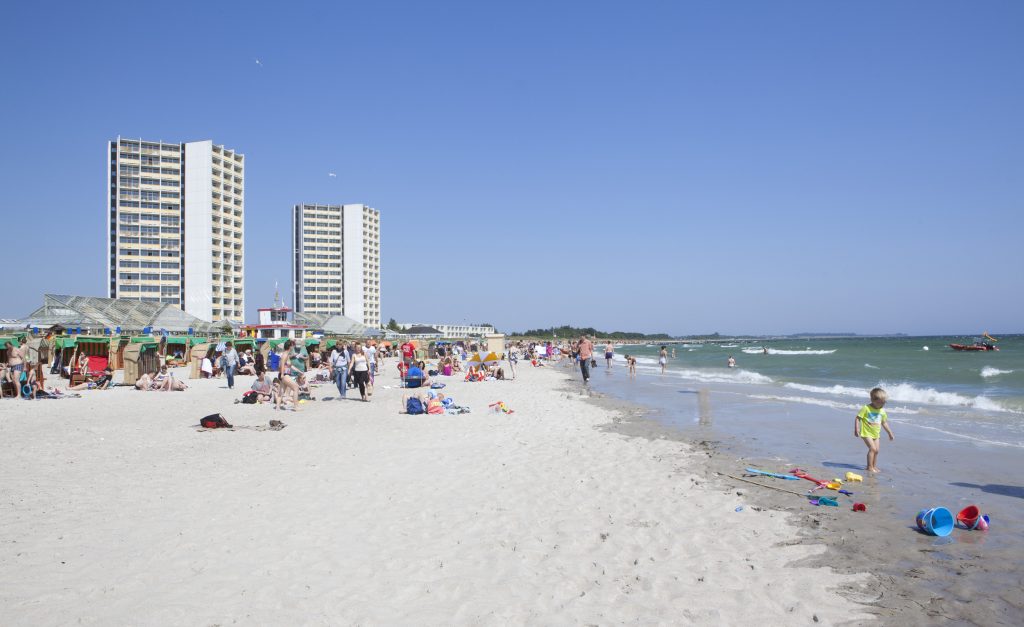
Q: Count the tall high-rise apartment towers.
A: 2